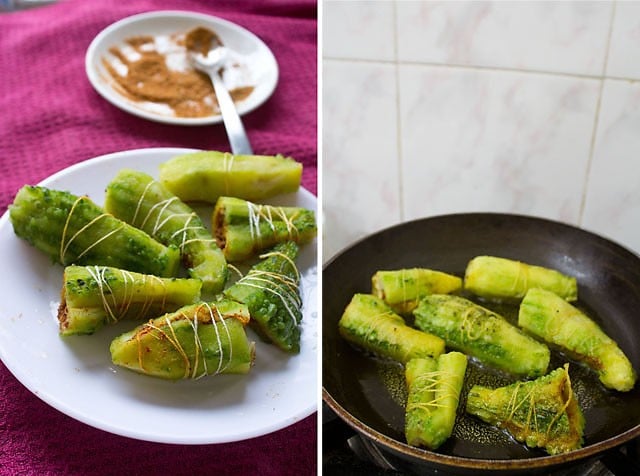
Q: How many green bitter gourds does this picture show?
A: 14